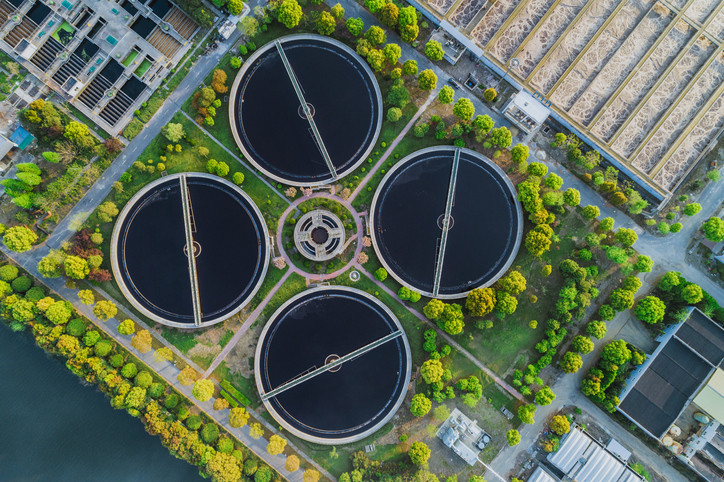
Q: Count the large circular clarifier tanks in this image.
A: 4